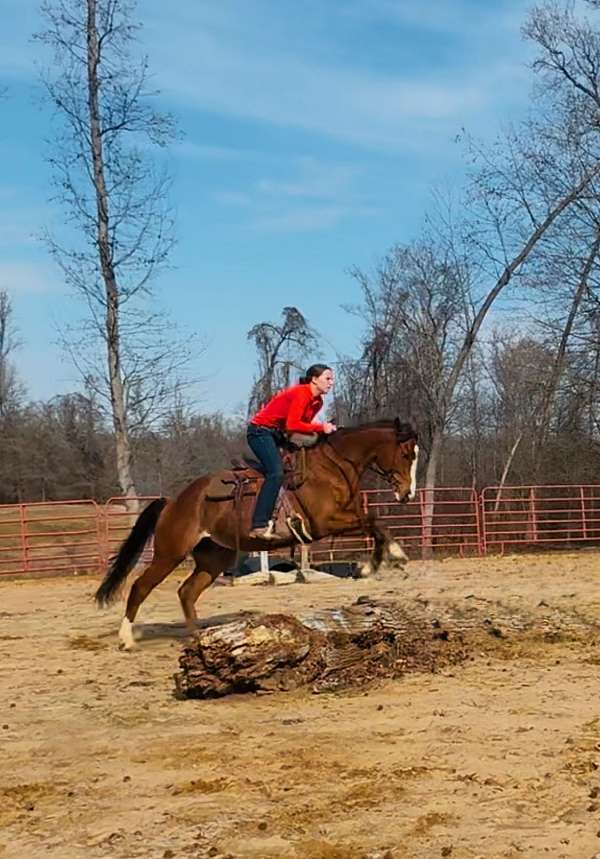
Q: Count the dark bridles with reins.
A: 1